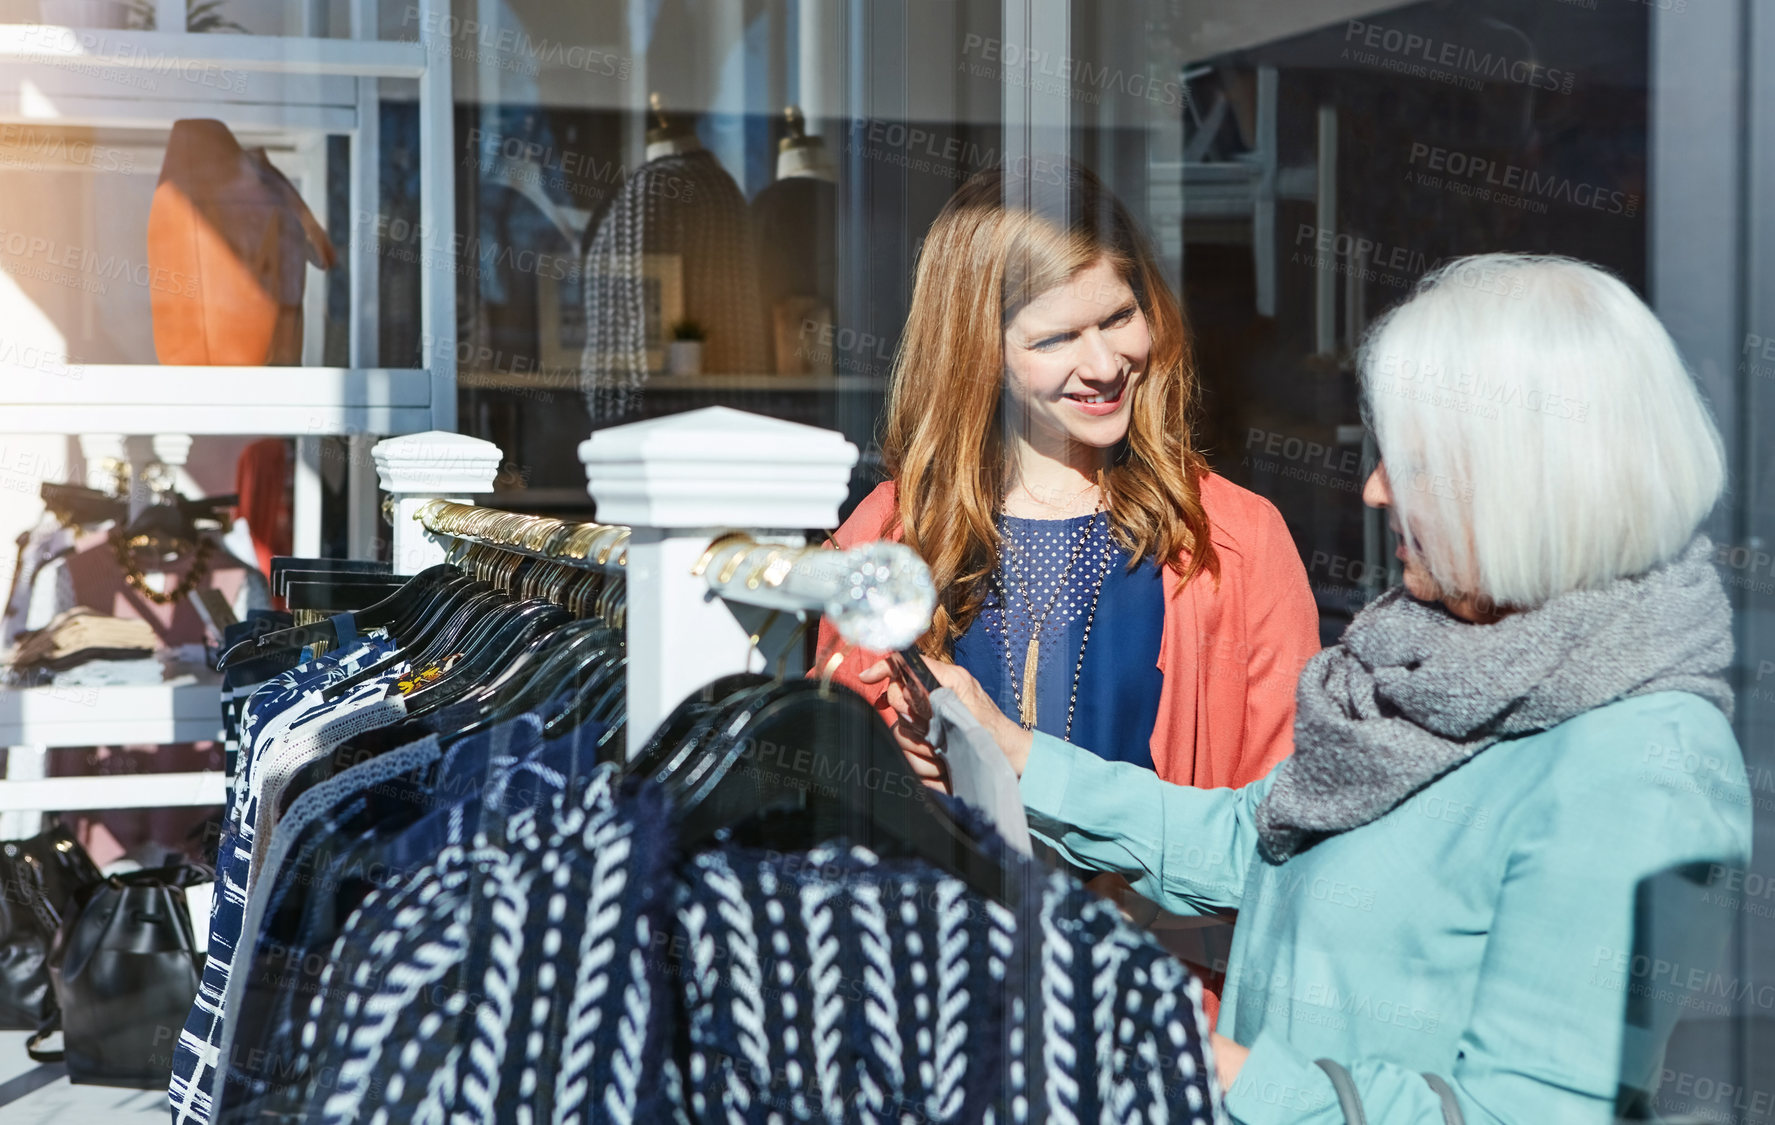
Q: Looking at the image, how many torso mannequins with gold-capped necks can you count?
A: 2